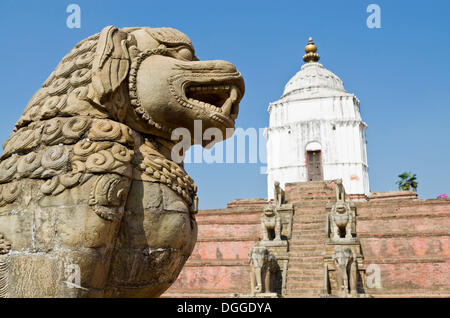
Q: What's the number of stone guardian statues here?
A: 7